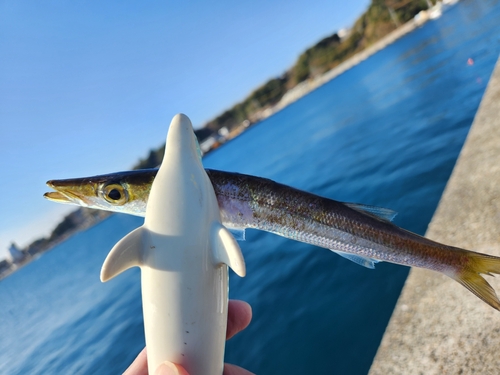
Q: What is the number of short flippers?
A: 2